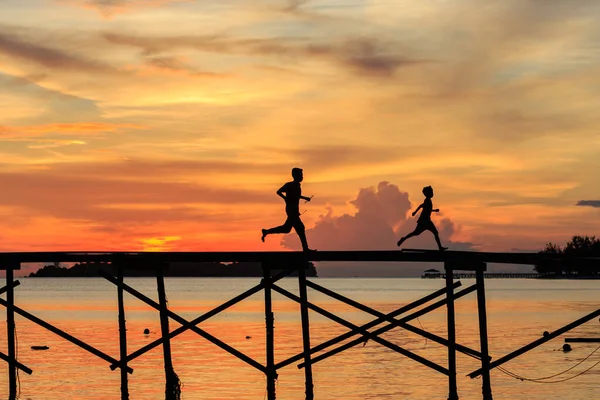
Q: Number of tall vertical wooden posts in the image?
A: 7